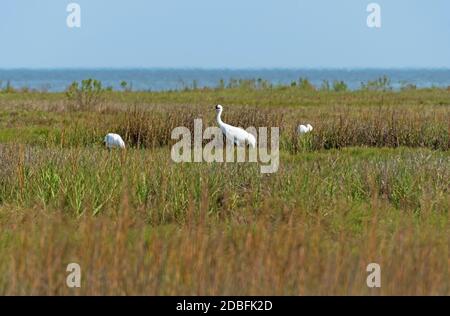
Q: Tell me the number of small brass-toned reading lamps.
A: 0